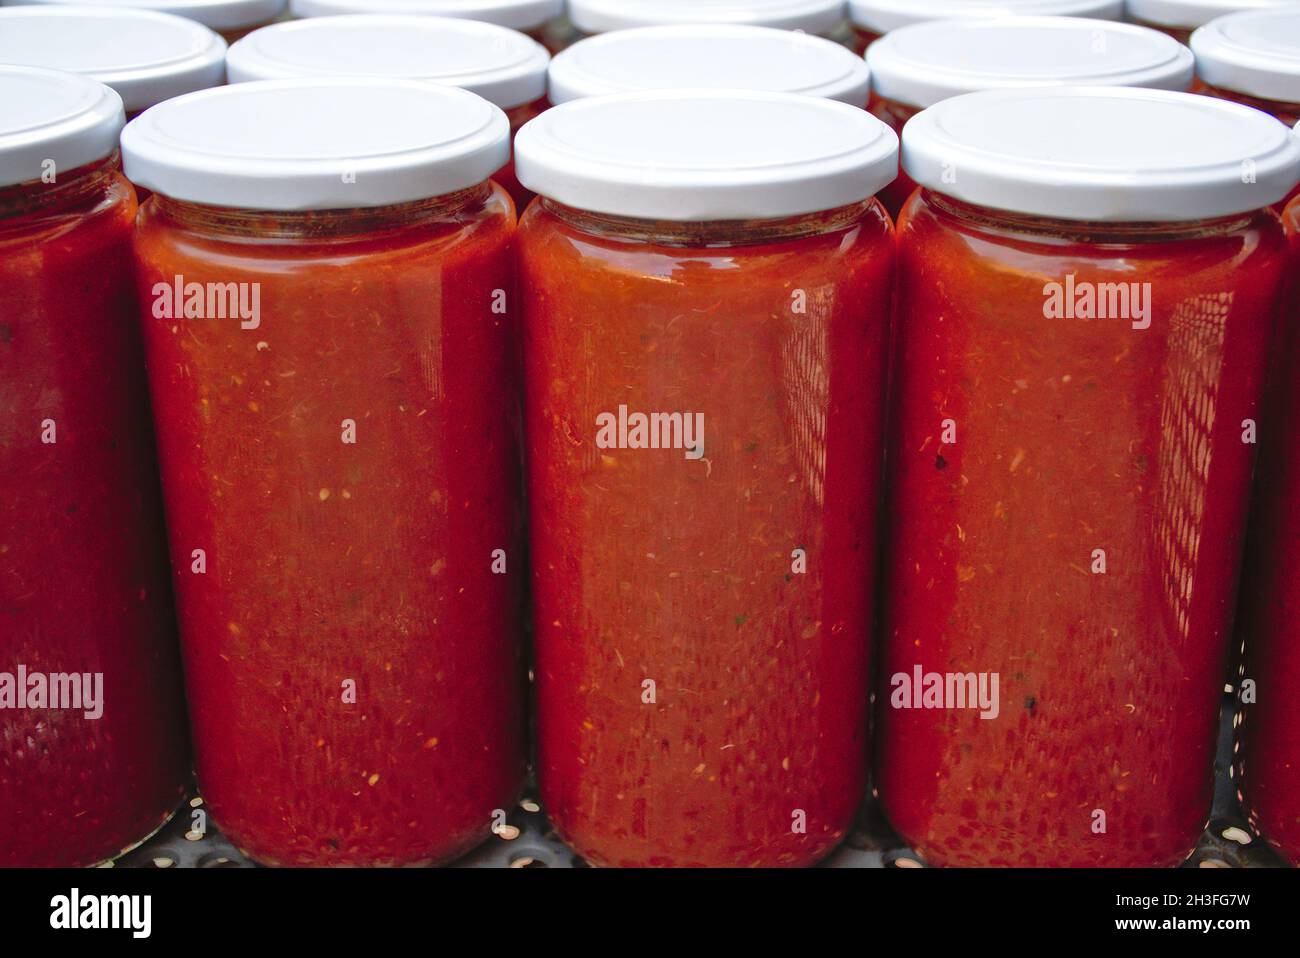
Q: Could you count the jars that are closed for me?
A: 15